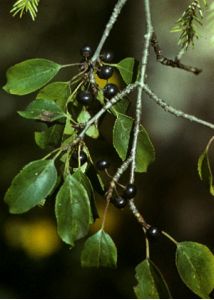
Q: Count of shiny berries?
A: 10